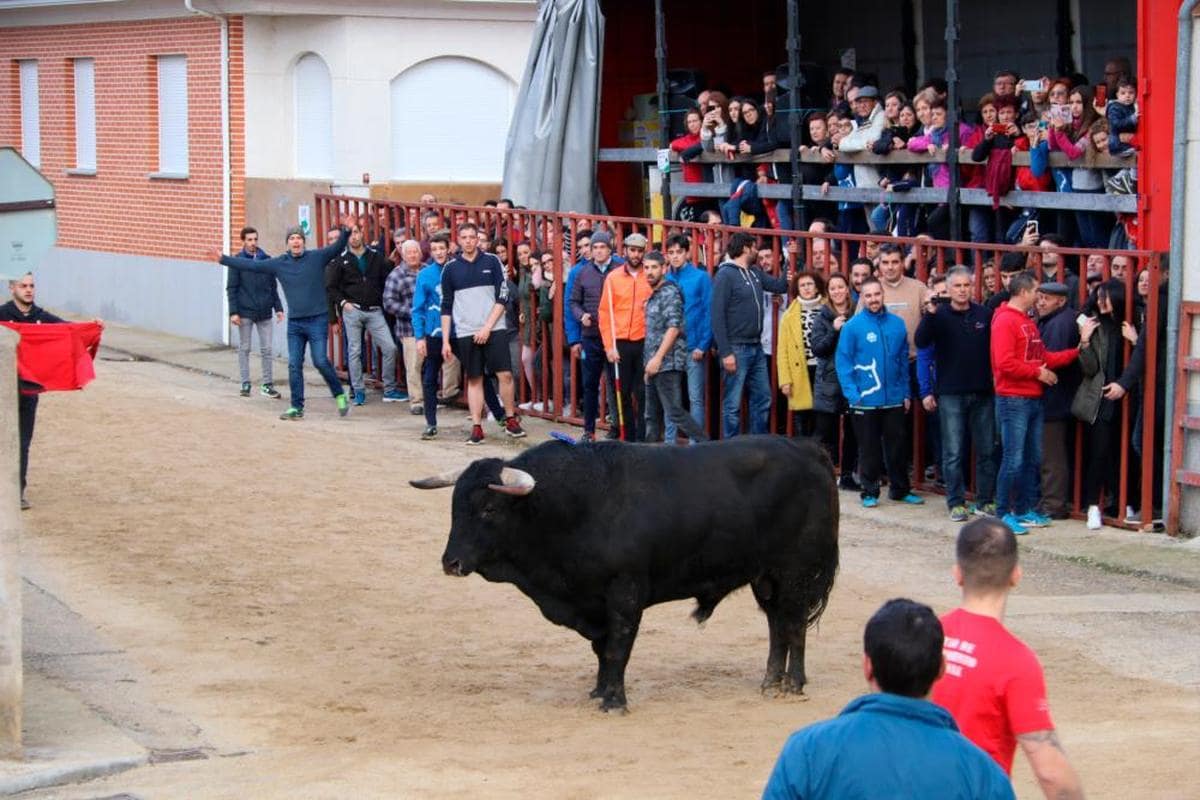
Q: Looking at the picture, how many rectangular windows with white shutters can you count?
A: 3